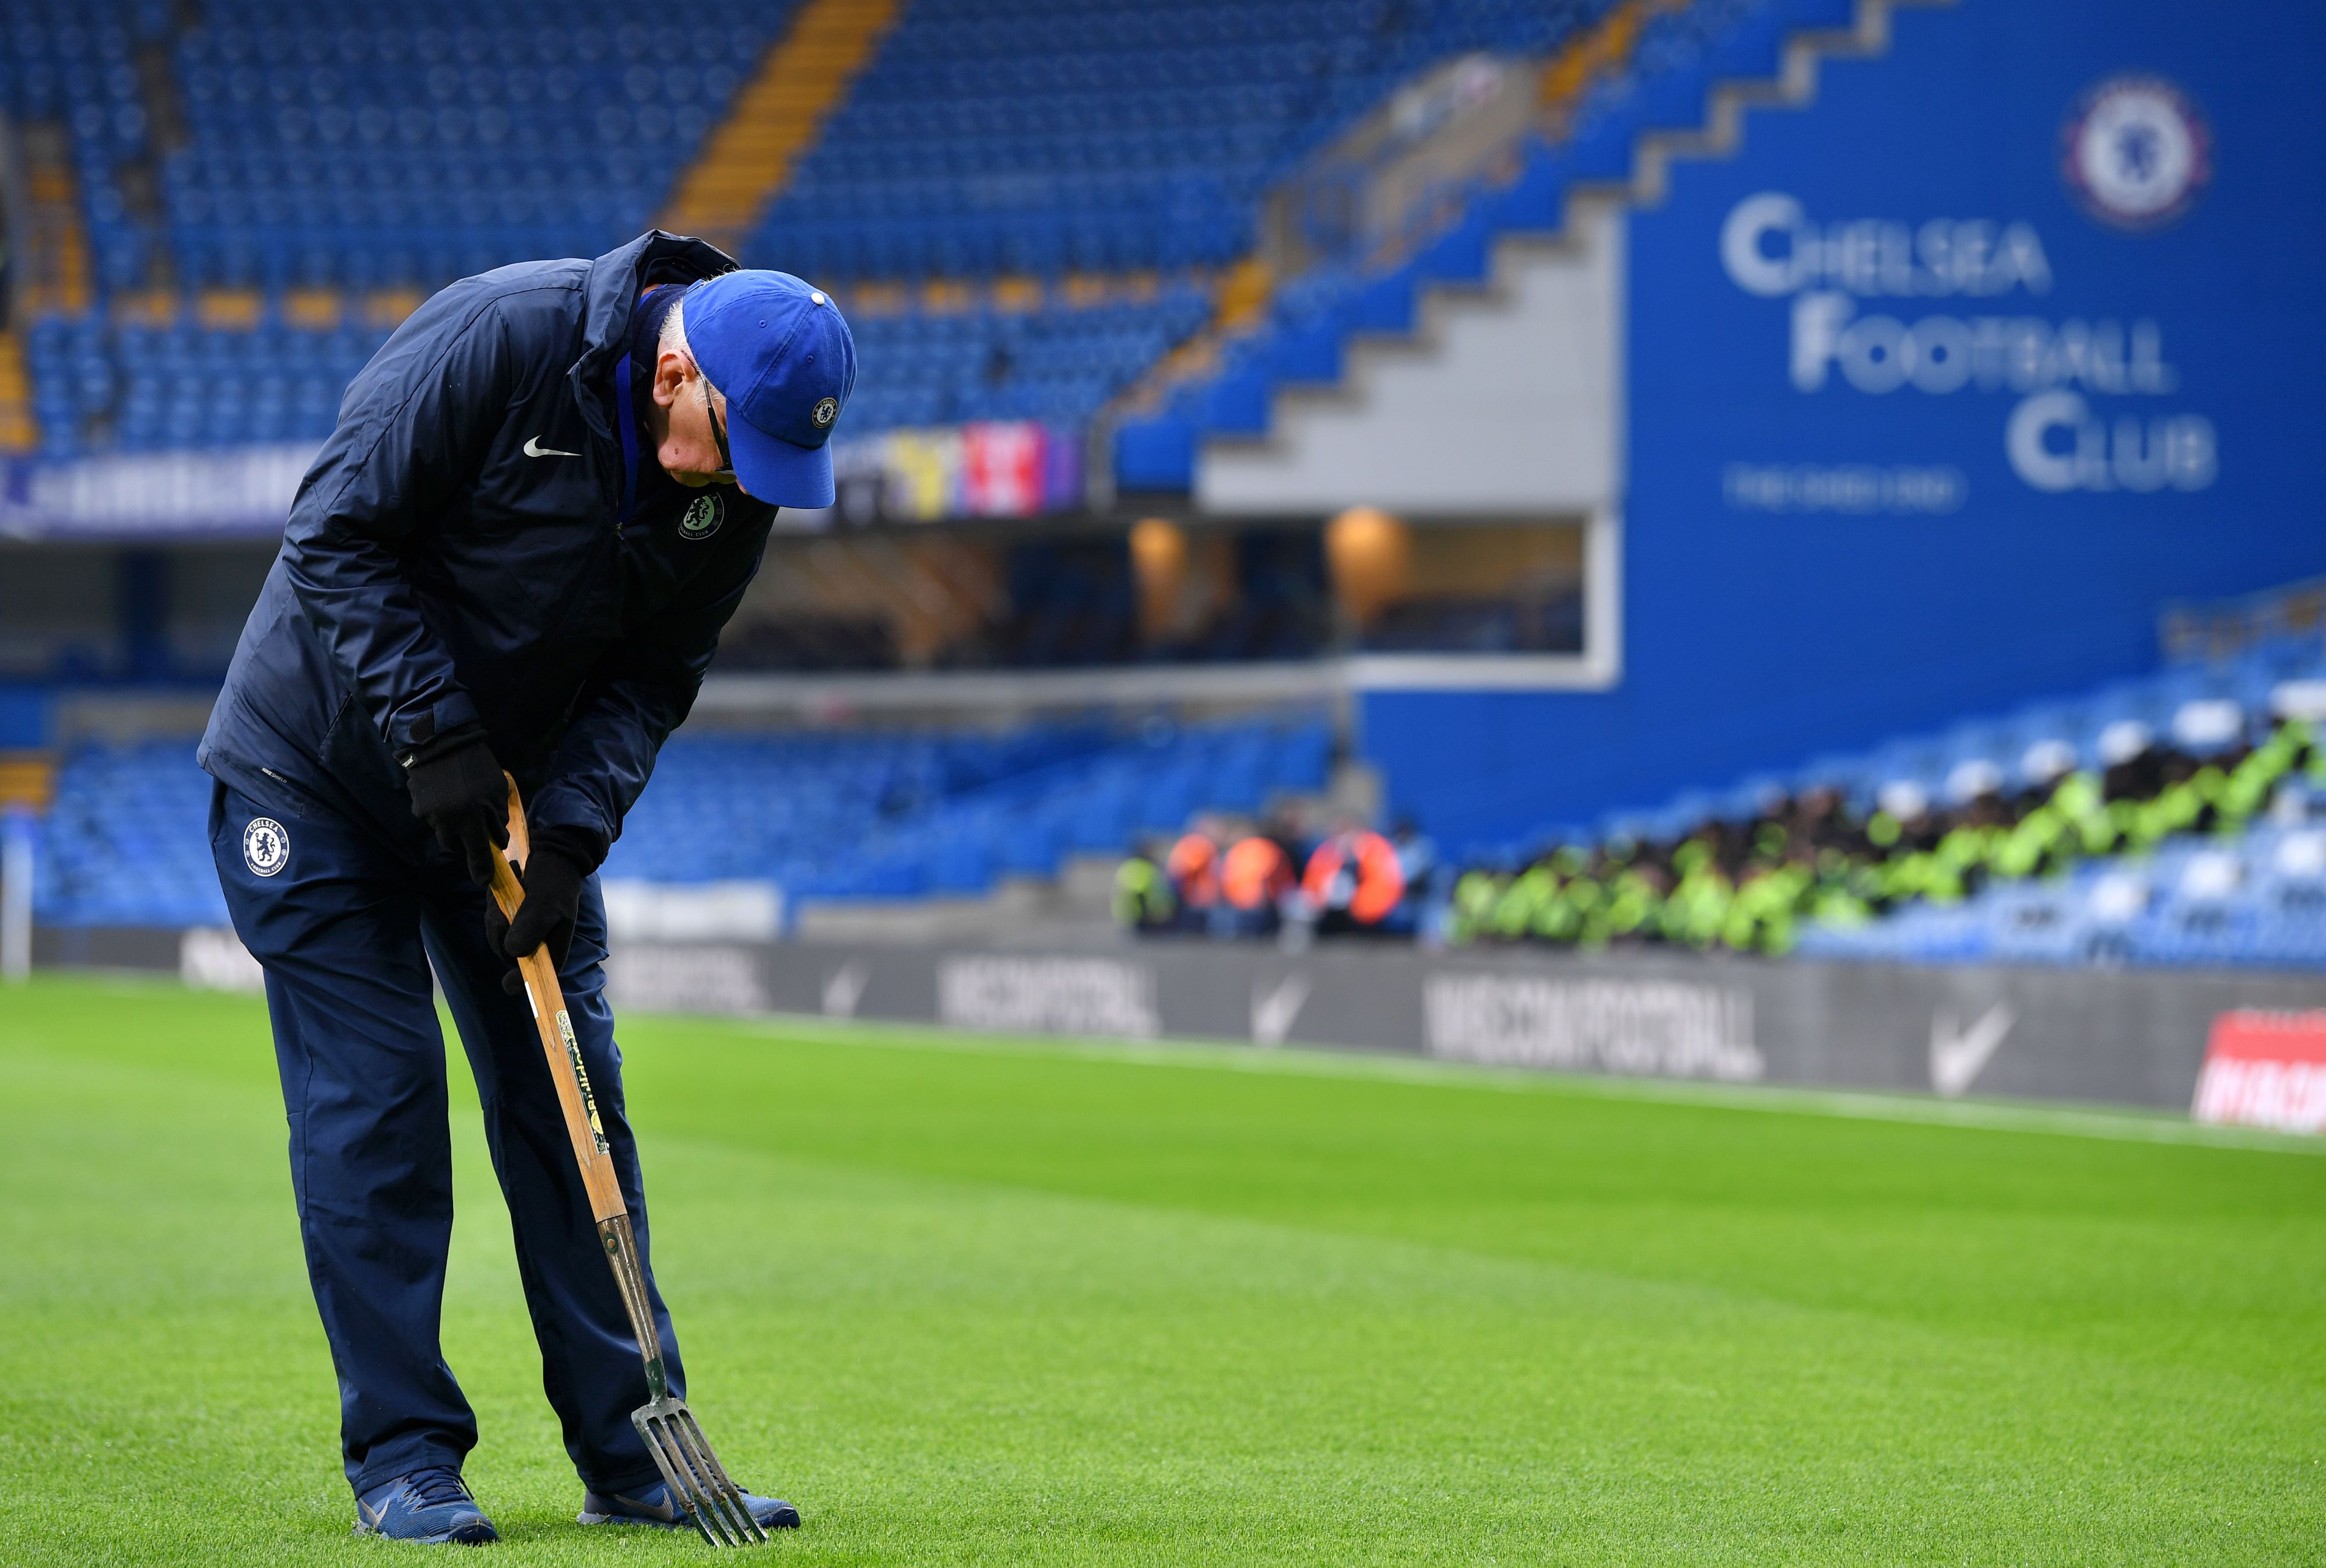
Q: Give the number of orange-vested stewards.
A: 3